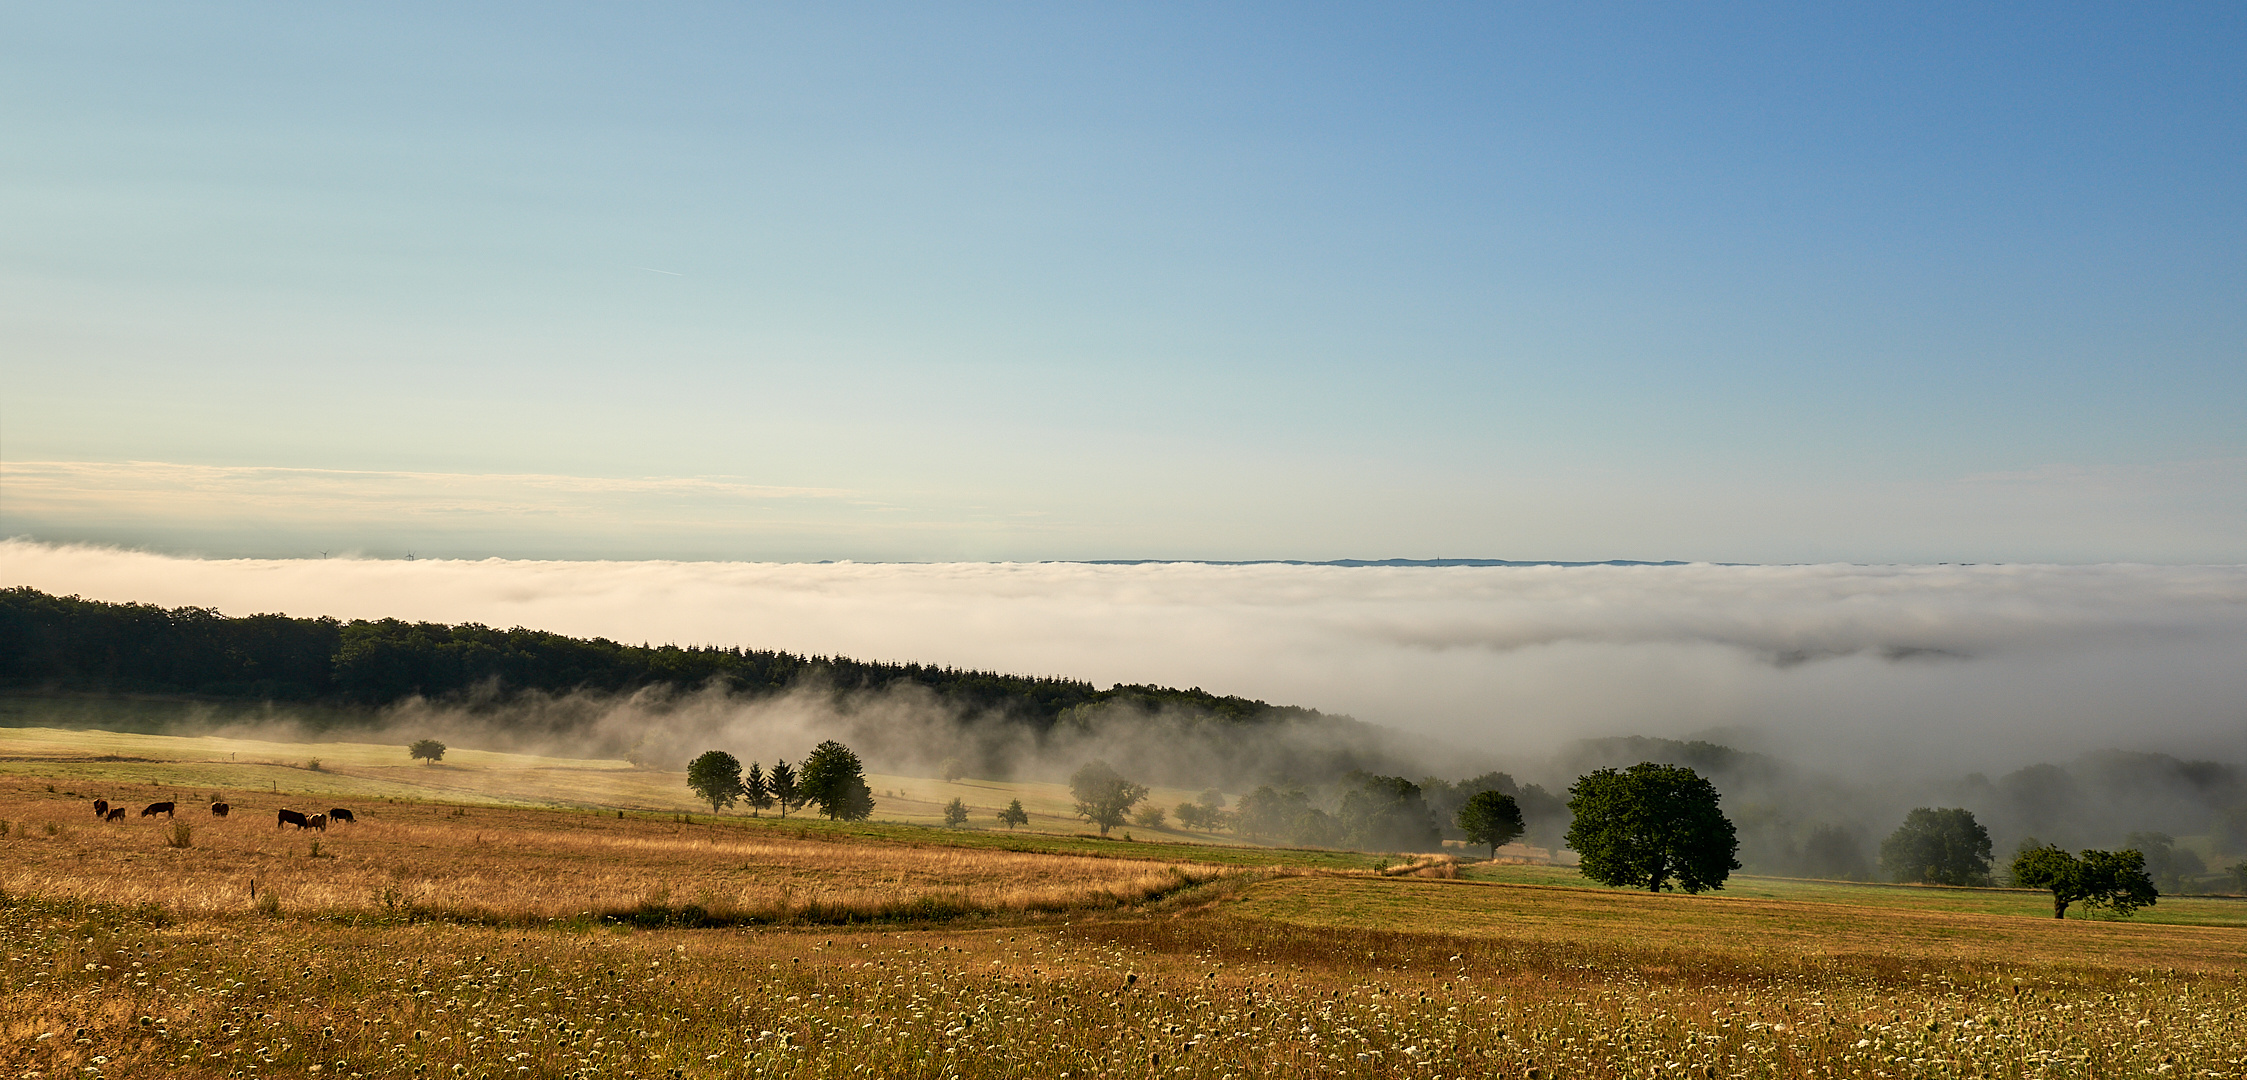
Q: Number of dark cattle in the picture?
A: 7